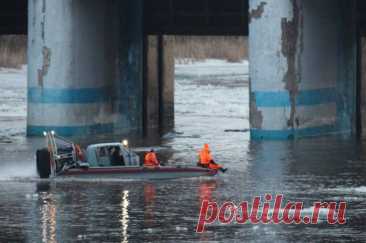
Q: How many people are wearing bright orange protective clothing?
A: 2